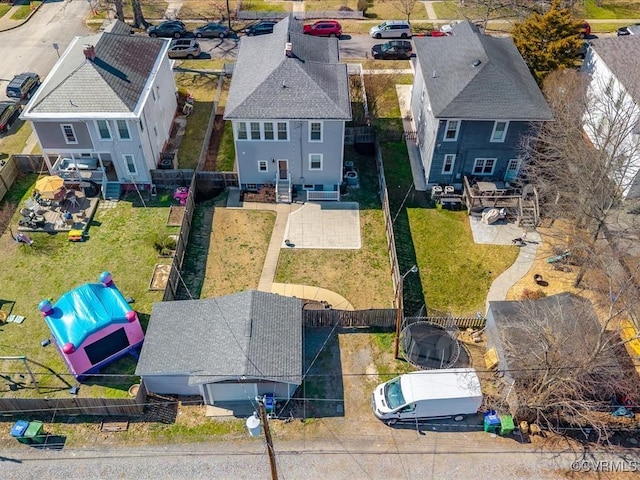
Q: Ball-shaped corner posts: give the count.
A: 4